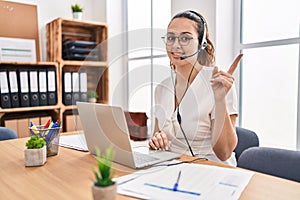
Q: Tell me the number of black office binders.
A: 9